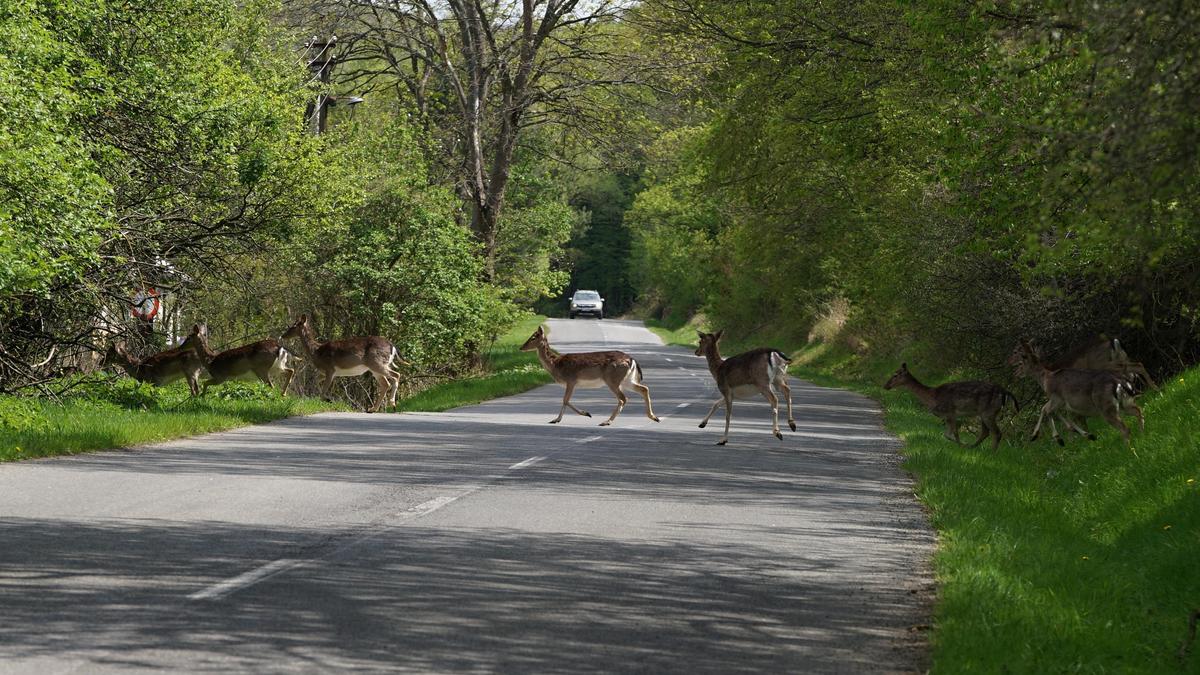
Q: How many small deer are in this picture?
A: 8